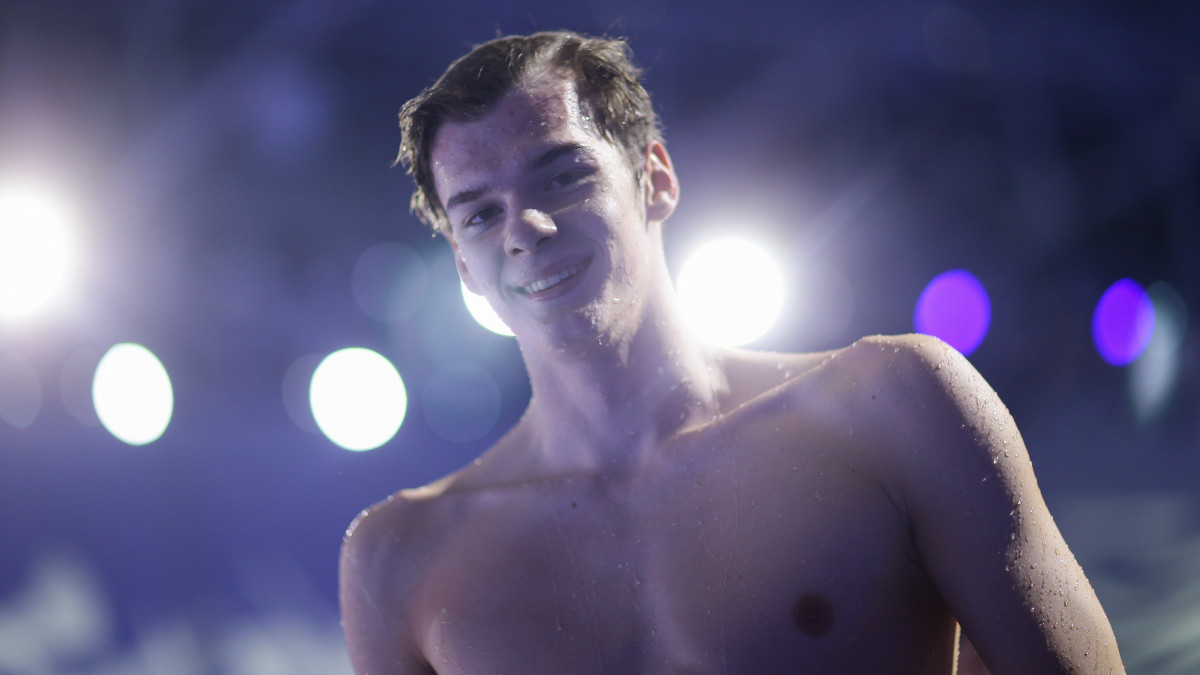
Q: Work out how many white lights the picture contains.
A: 5